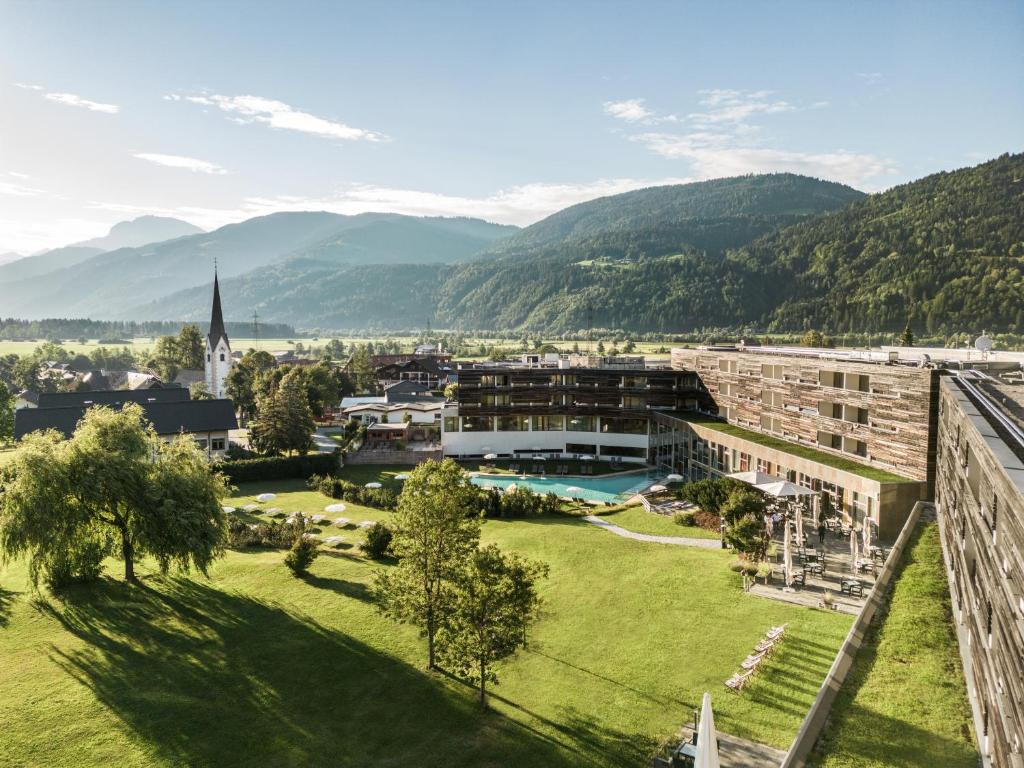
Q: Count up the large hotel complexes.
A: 1